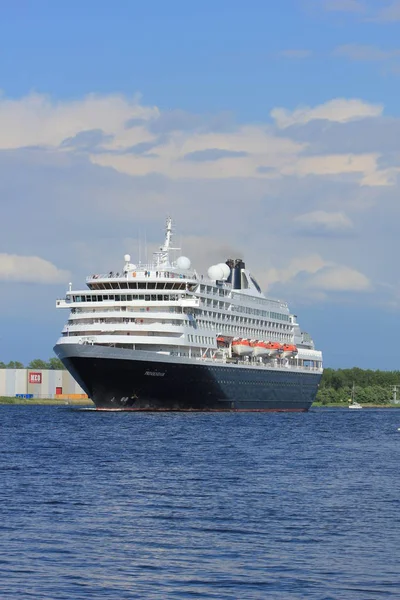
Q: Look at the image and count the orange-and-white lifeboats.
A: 4